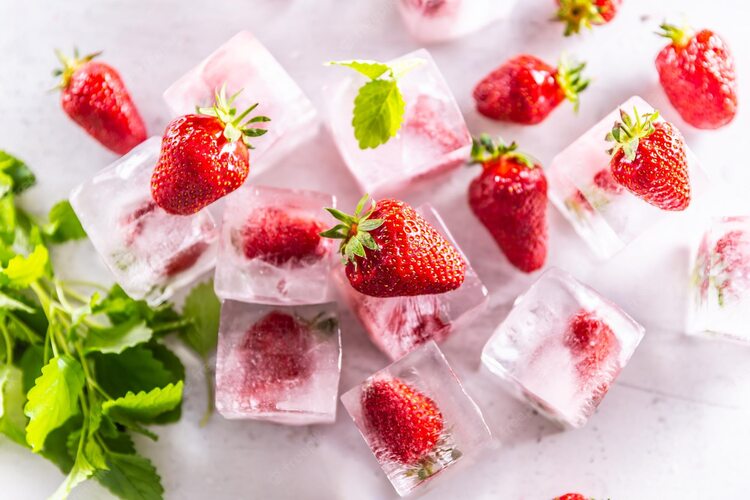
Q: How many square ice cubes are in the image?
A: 11